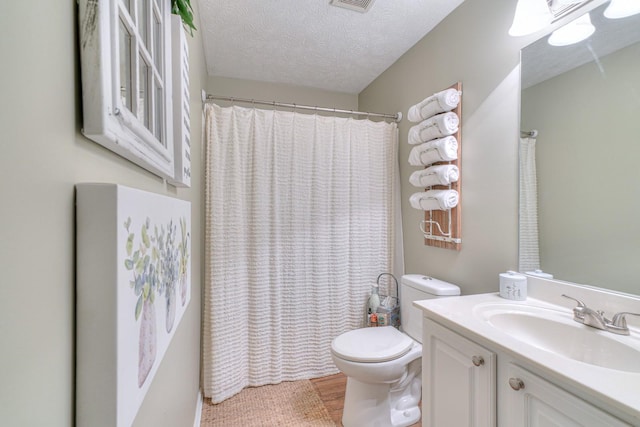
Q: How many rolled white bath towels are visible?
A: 5